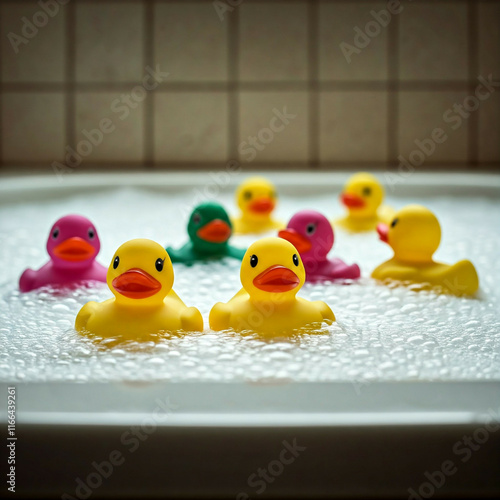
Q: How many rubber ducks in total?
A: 8